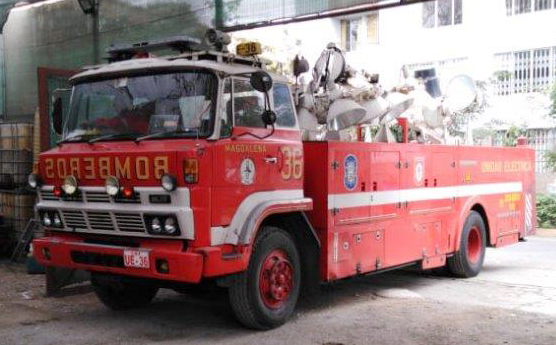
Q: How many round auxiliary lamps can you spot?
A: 4